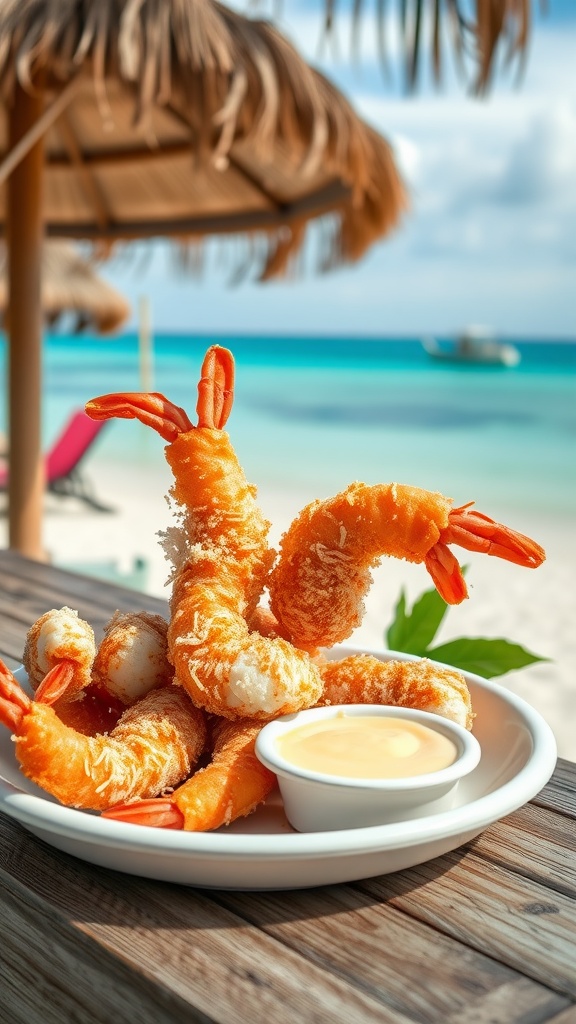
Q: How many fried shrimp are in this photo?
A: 7